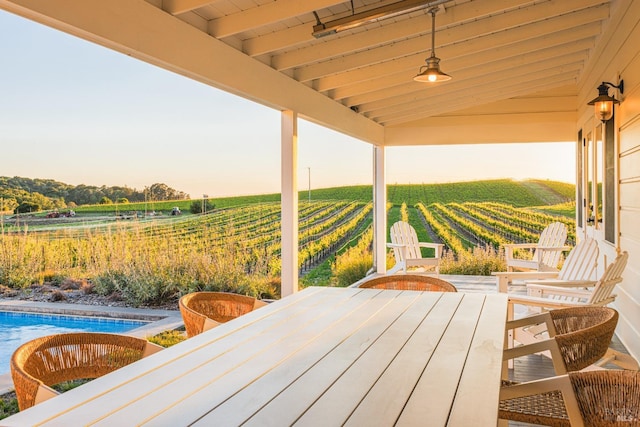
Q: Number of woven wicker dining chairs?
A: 5